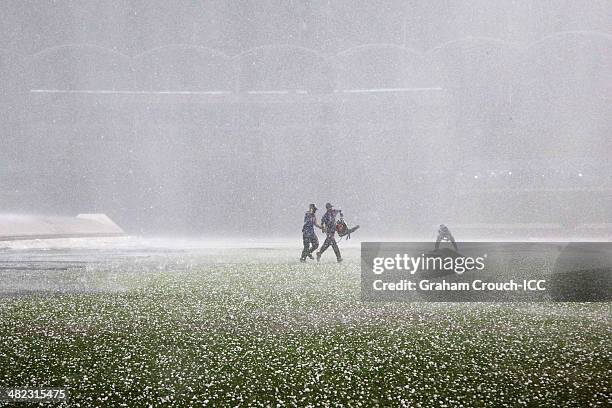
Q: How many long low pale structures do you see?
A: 1